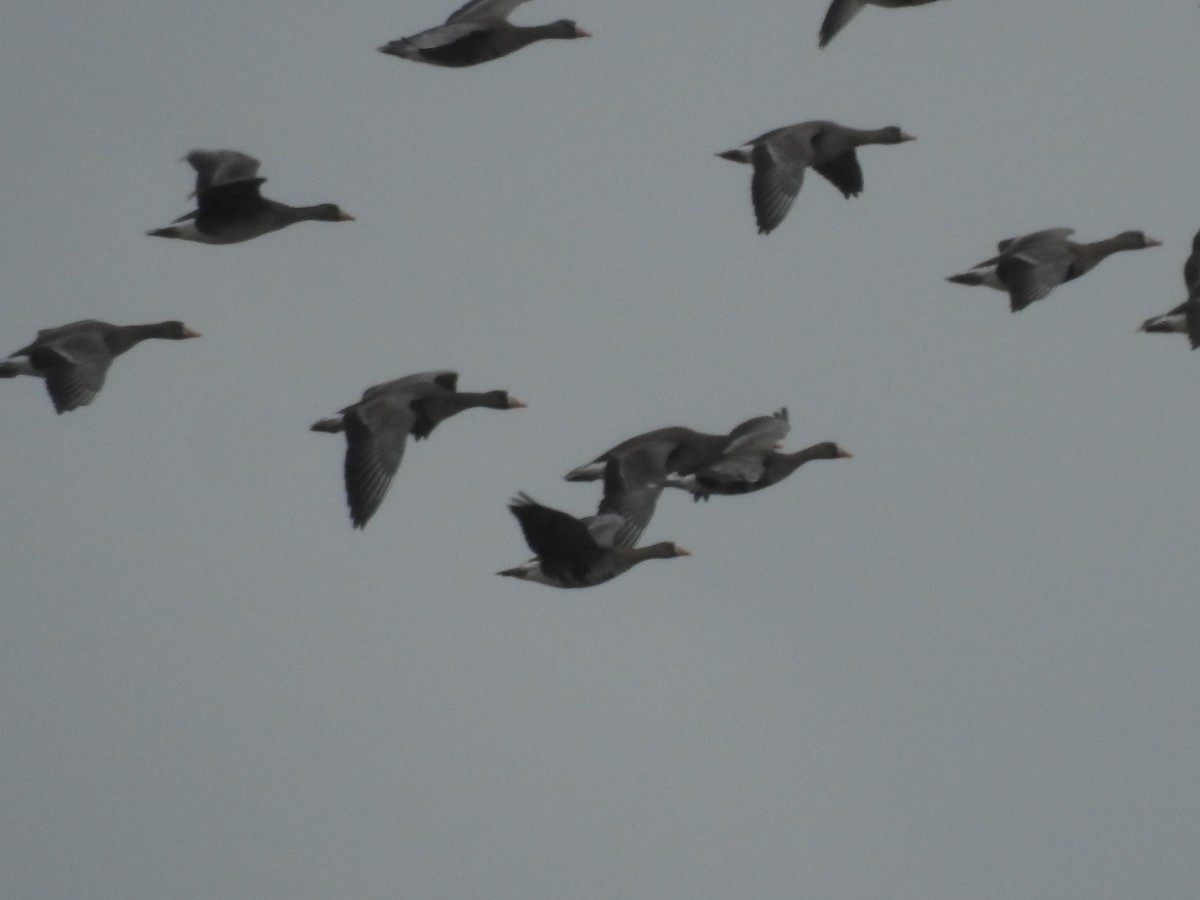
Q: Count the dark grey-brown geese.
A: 11